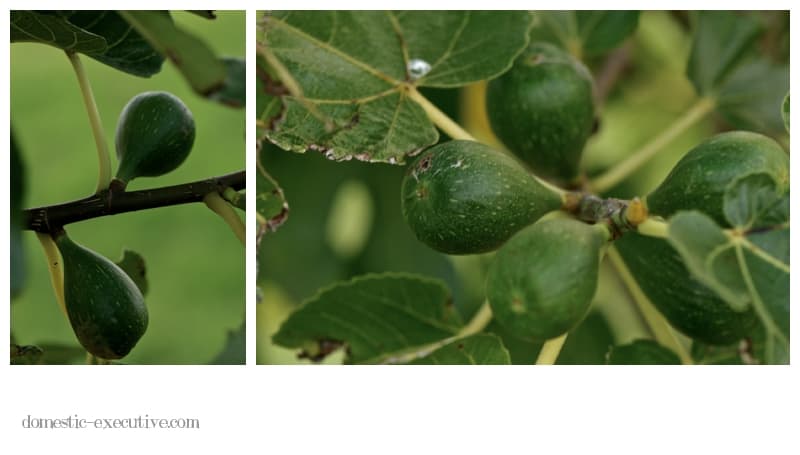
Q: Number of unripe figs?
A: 7